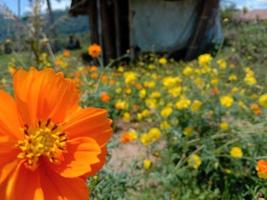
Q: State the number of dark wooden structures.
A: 1